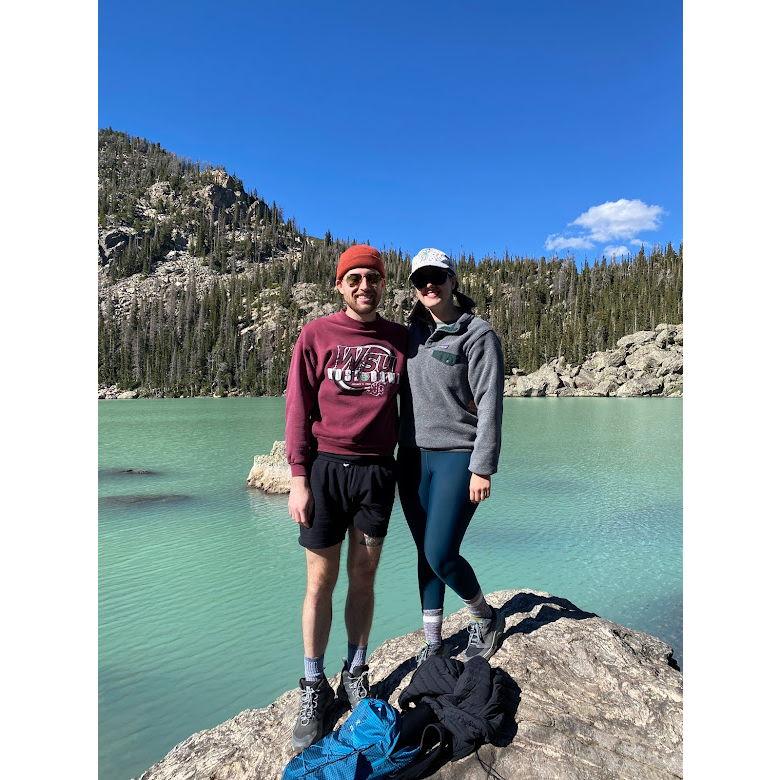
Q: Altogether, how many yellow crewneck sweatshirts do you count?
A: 0